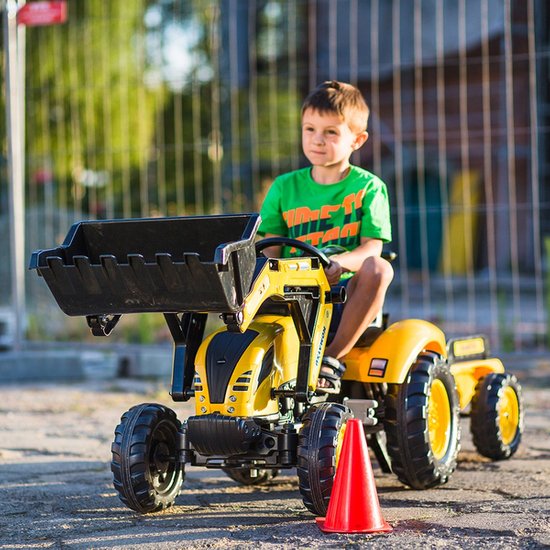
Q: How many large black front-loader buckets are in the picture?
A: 1